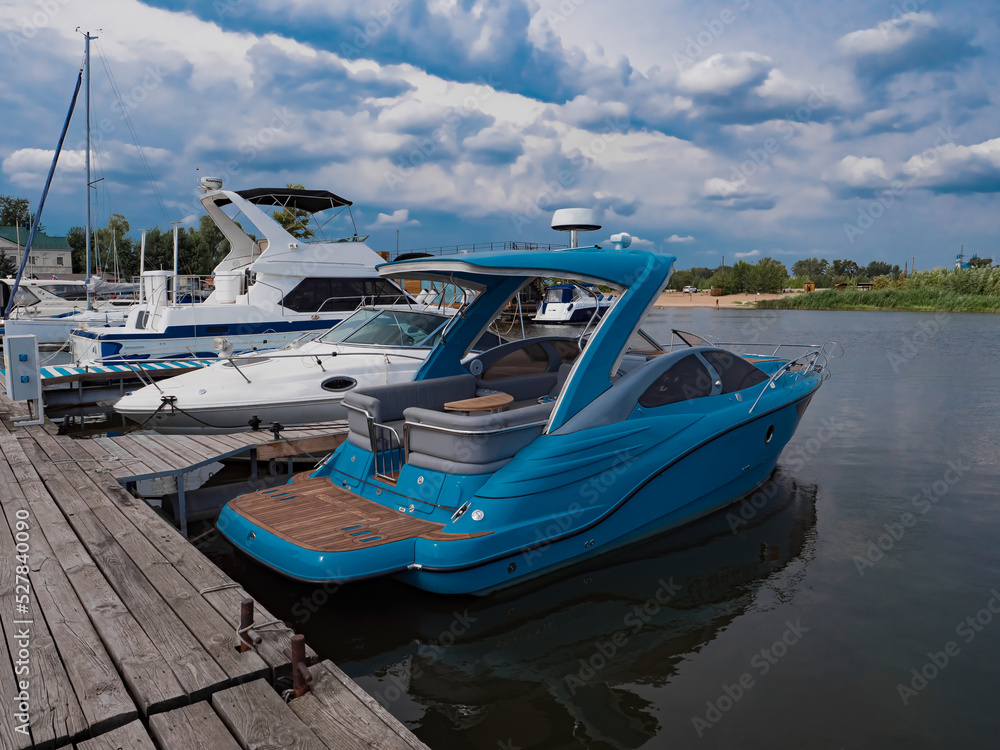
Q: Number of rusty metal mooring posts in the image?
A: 2